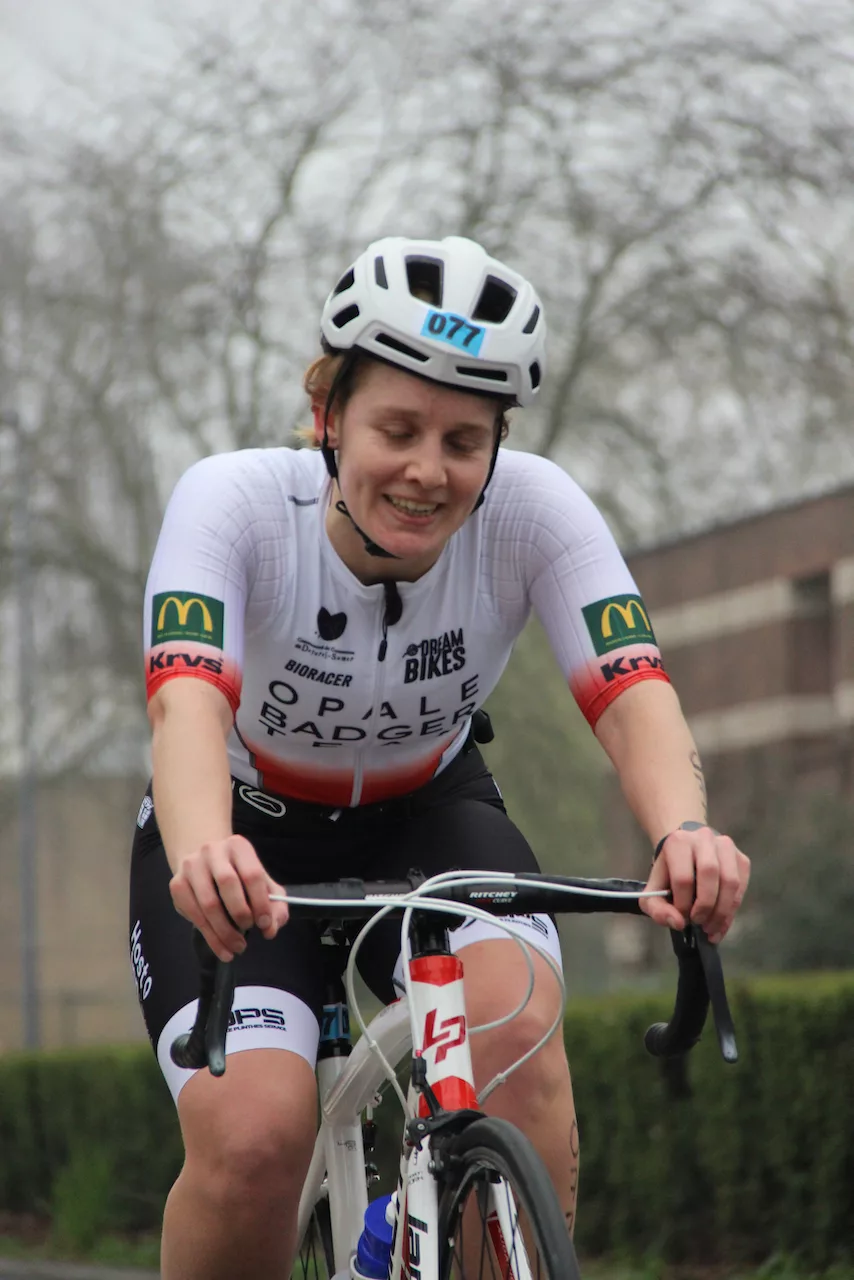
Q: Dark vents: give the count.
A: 9